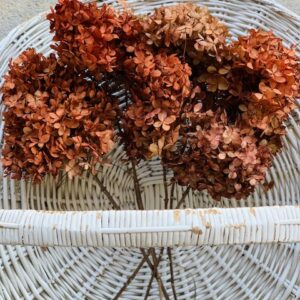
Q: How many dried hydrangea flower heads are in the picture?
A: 6